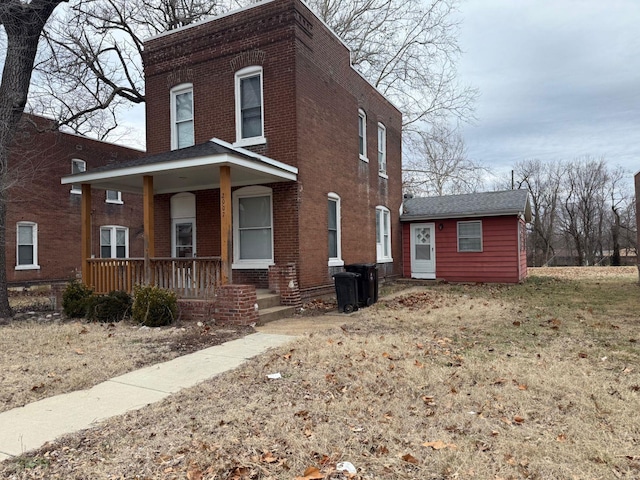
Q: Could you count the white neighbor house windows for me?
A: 4